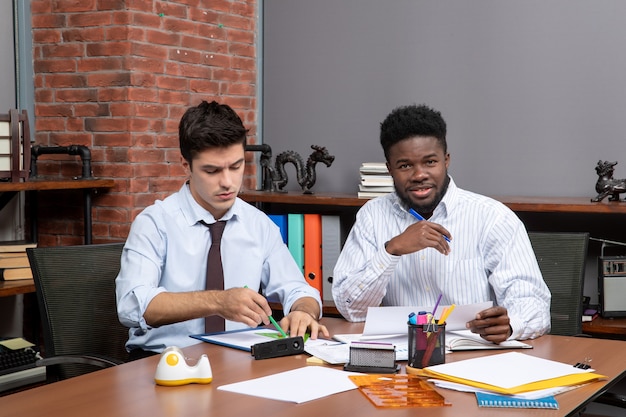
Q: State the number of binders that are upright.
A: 4